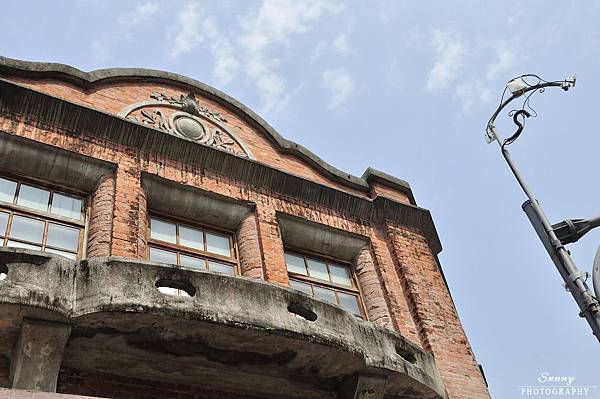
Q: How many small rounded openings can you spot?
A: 4